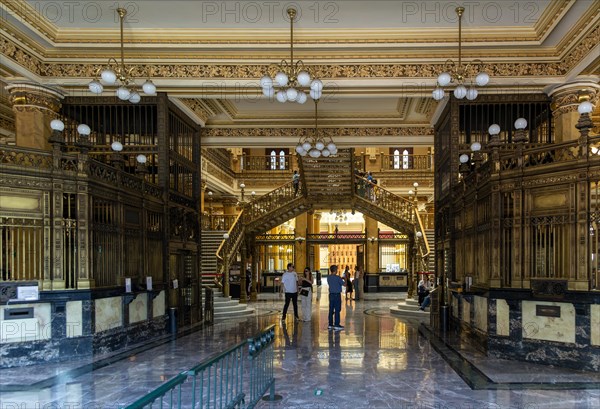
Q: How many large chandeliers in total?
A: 4